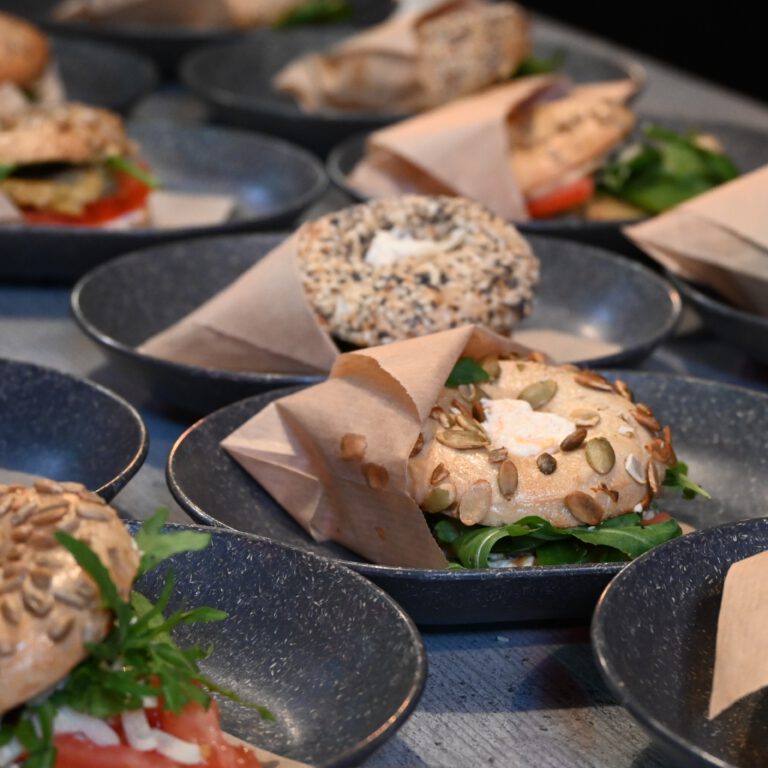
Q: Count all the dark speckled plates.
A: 11